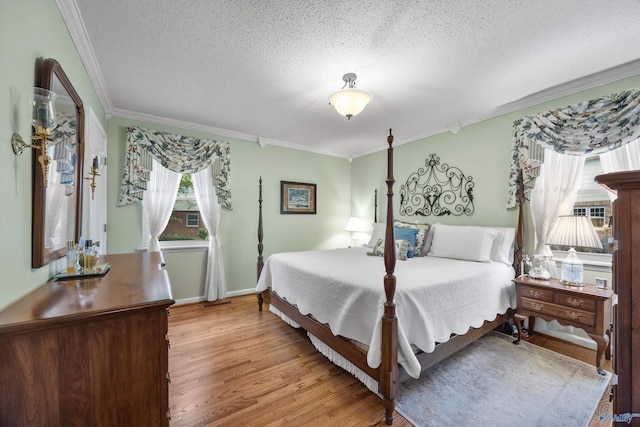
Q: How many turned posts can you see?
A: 4